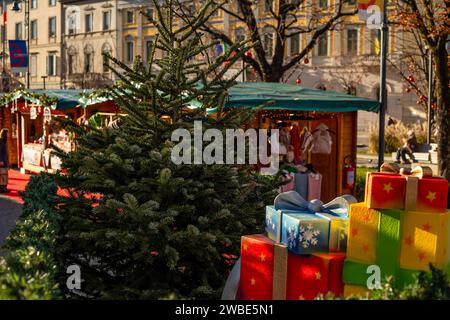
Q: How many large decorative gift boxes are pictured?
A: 4